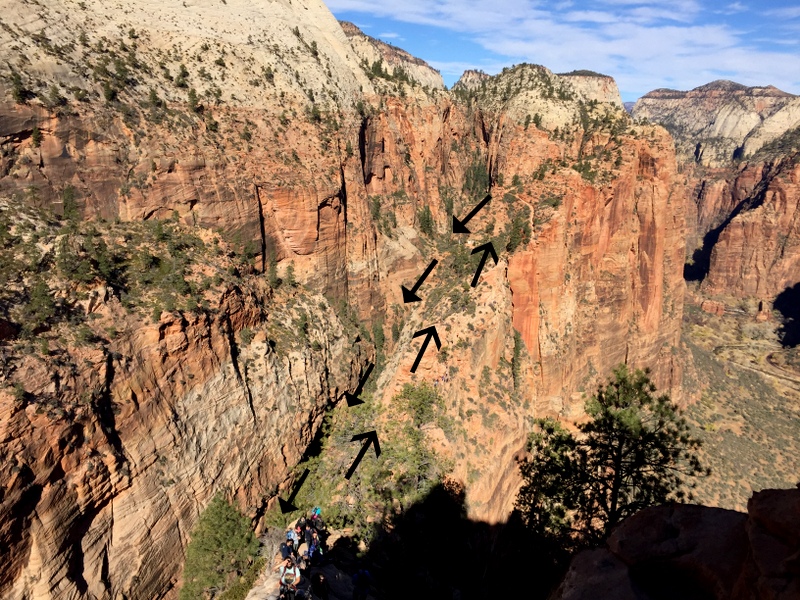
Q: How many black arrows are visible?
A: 7